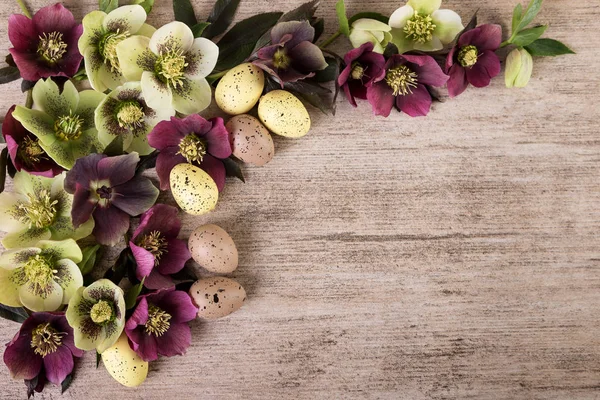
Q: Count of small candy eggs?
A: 7